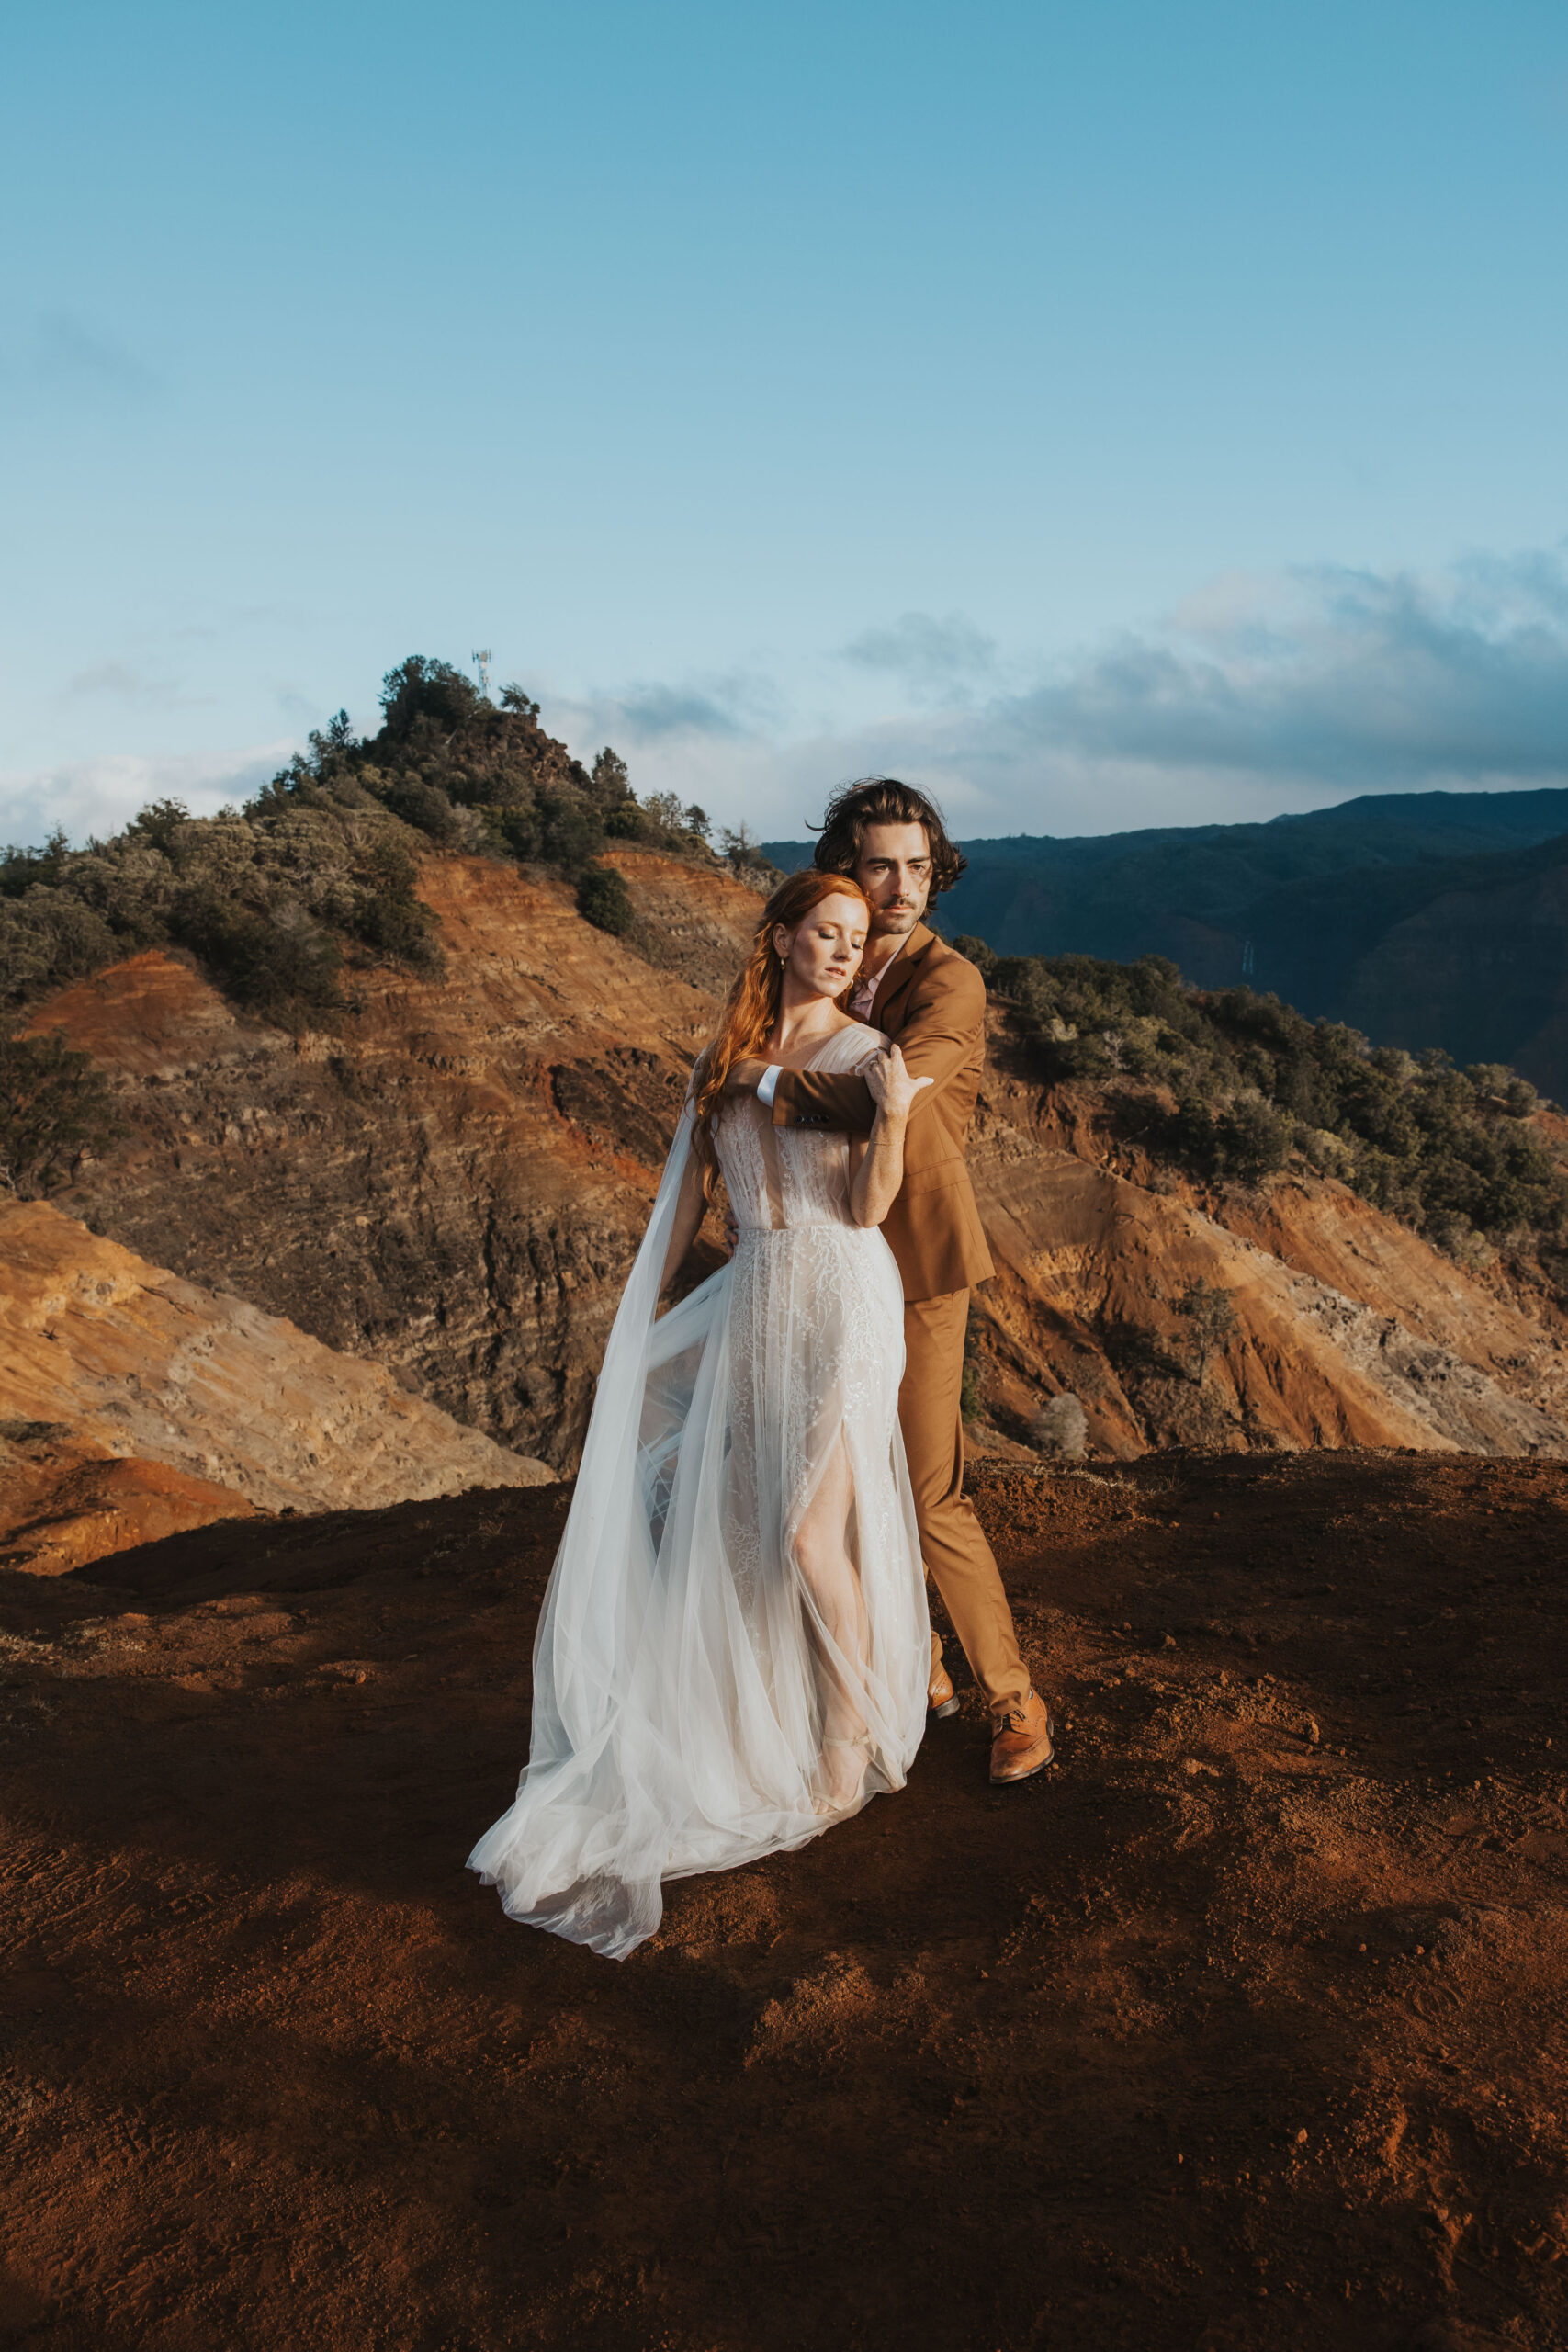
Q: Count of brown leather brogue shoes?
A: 2